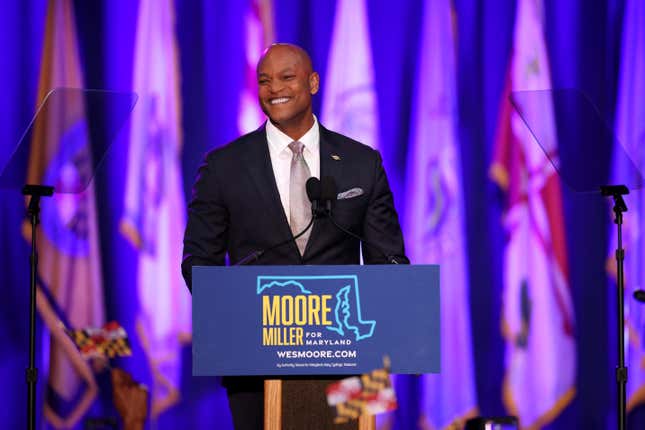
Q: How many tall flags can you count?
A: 7